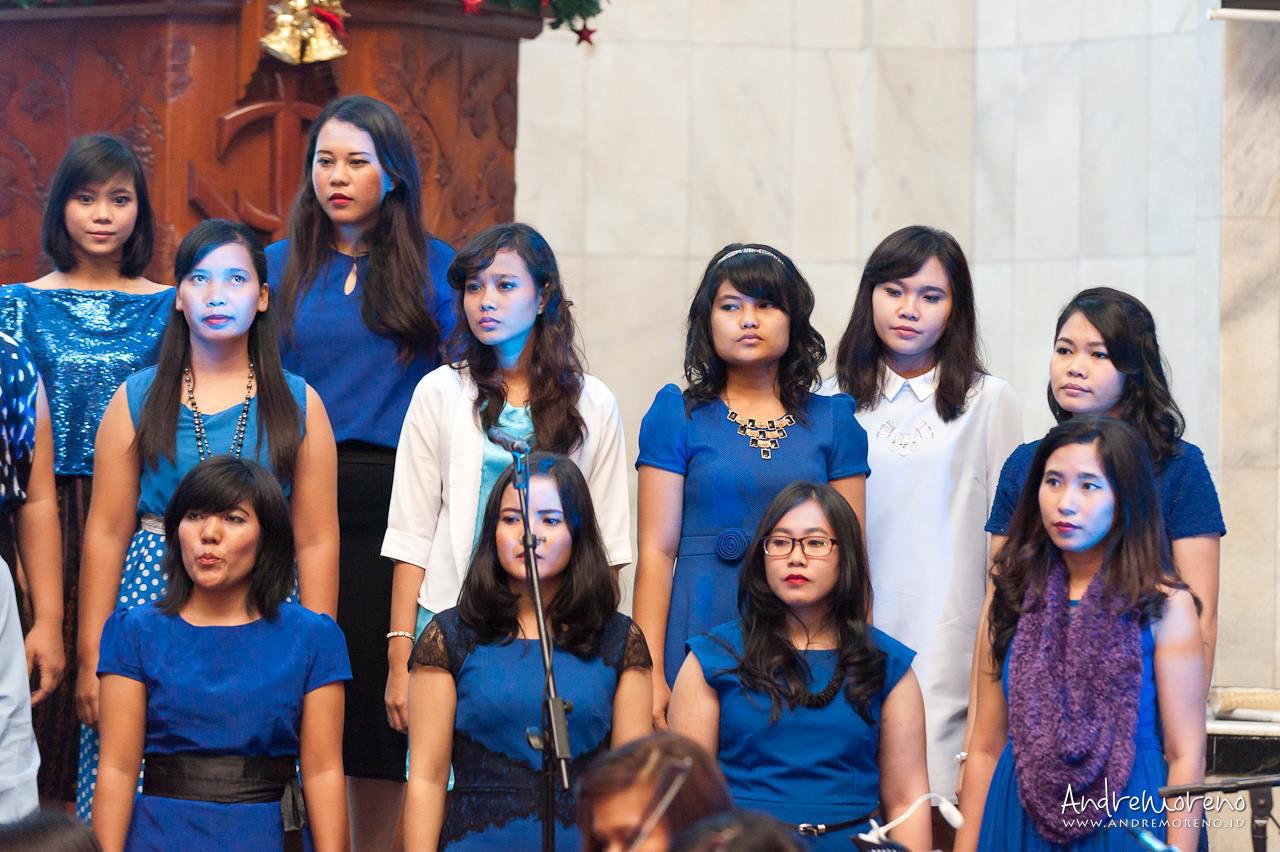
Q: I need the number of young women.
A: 11